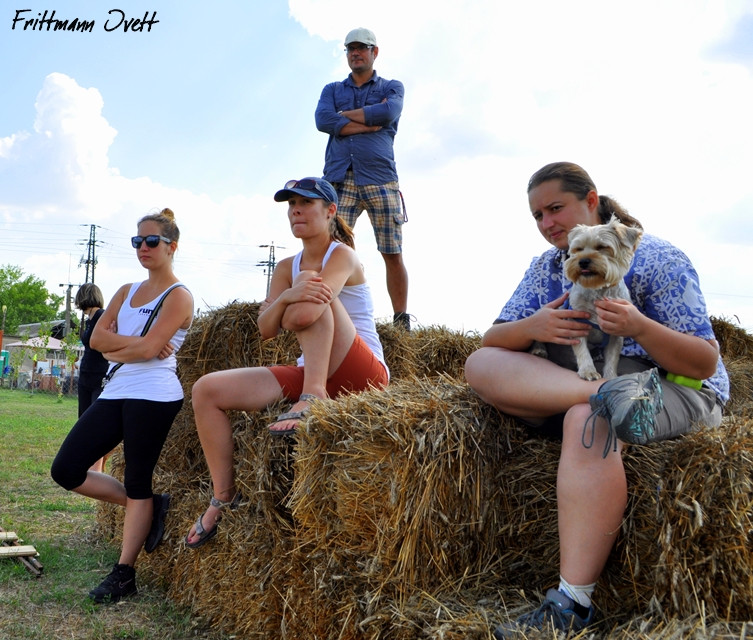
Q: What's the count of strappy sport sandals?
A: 2